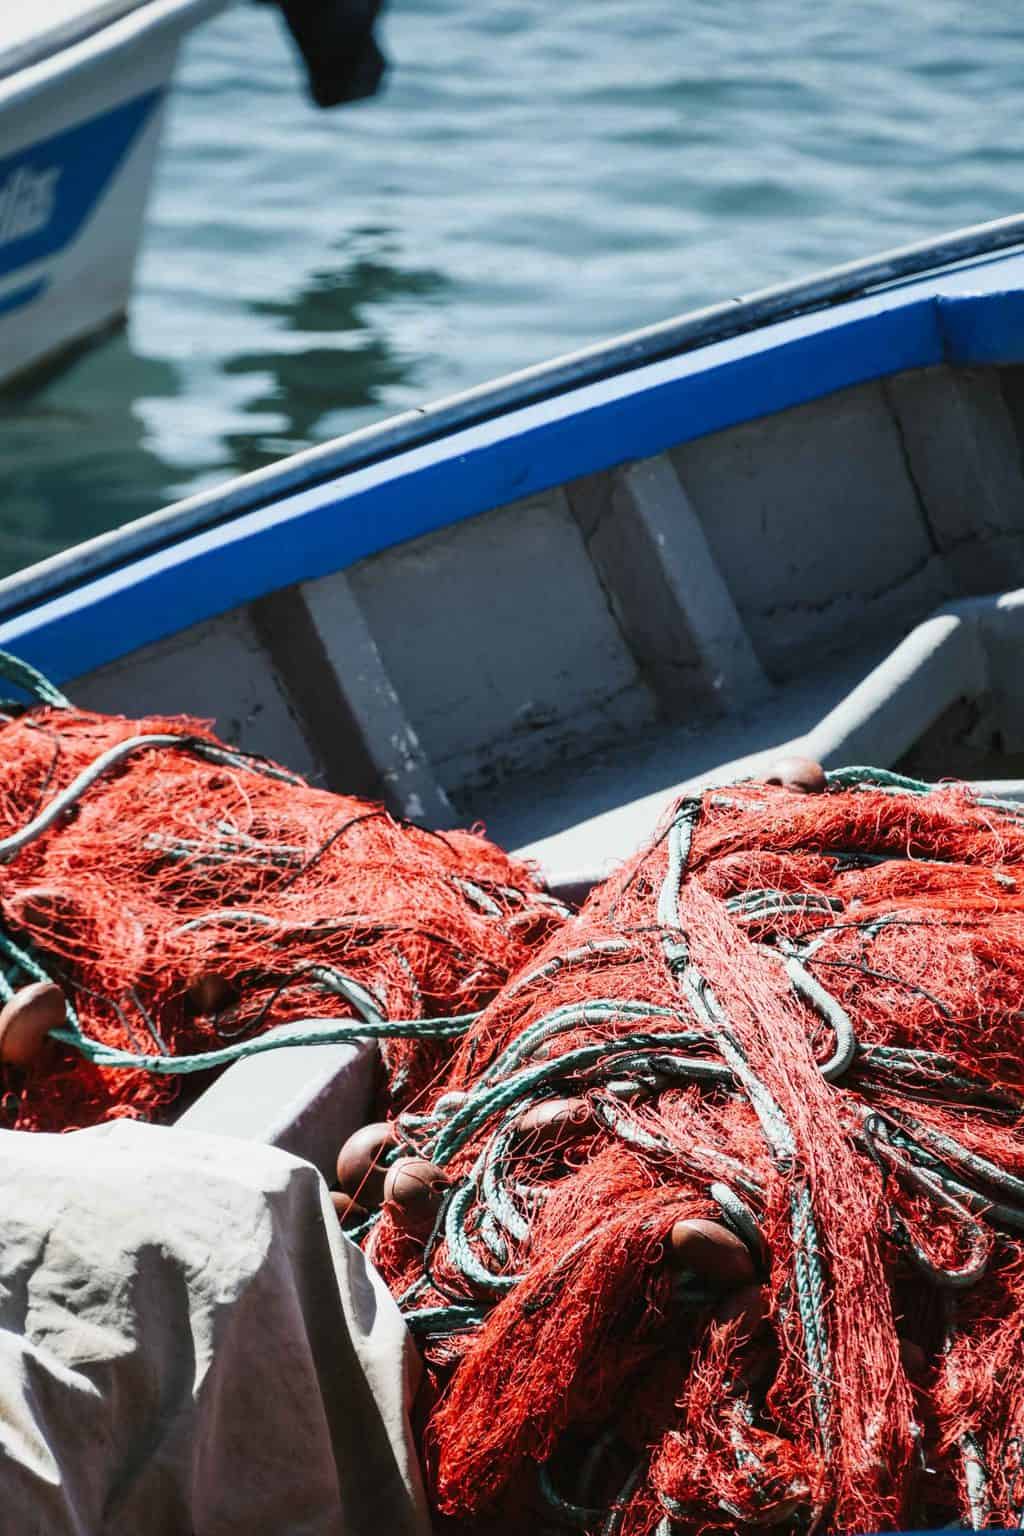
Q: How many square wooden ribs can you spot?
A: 3